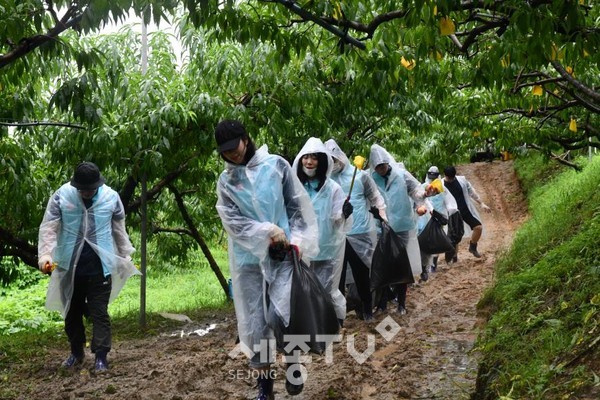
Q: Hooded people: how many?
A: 3